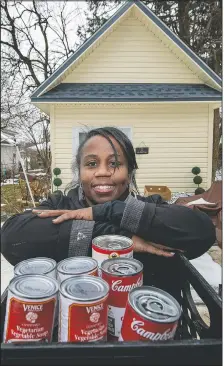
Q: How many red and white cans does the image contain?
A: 7